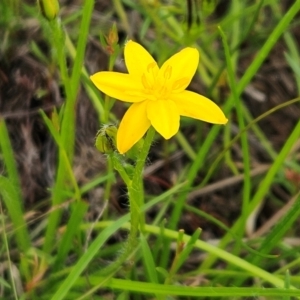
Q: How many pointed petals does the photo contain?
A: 6